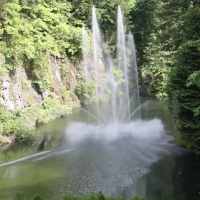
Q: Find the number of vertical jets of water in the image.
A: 5